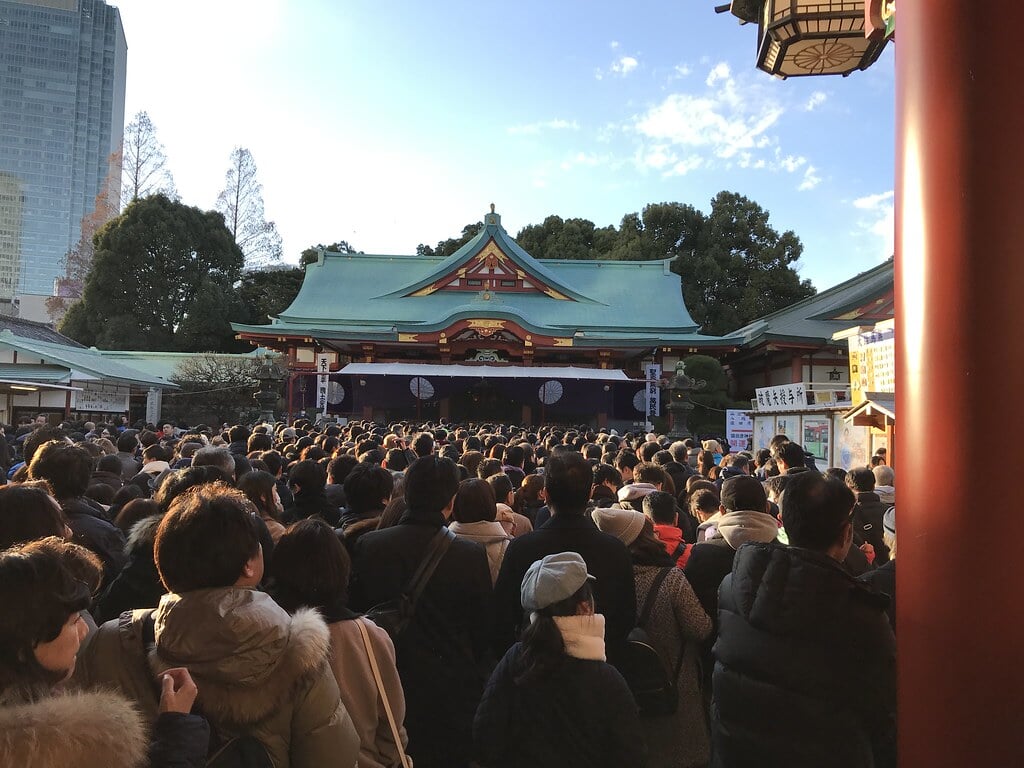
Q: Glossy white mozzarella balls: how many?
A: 0